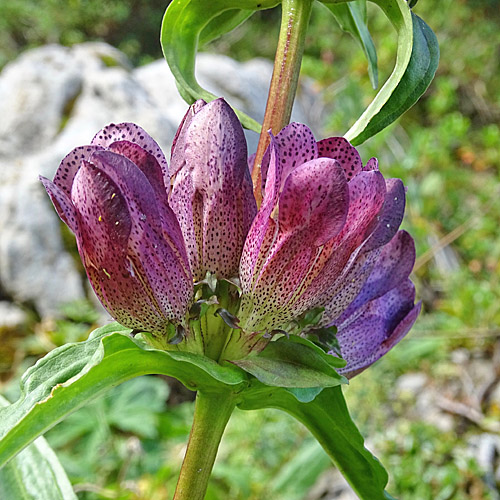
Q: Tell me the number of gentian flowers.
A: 4